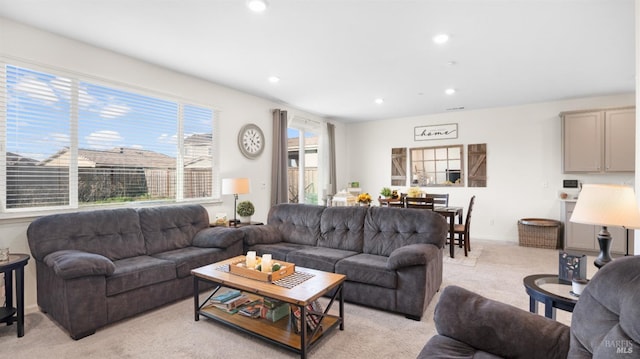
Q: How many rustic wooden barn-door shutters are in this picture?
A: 2